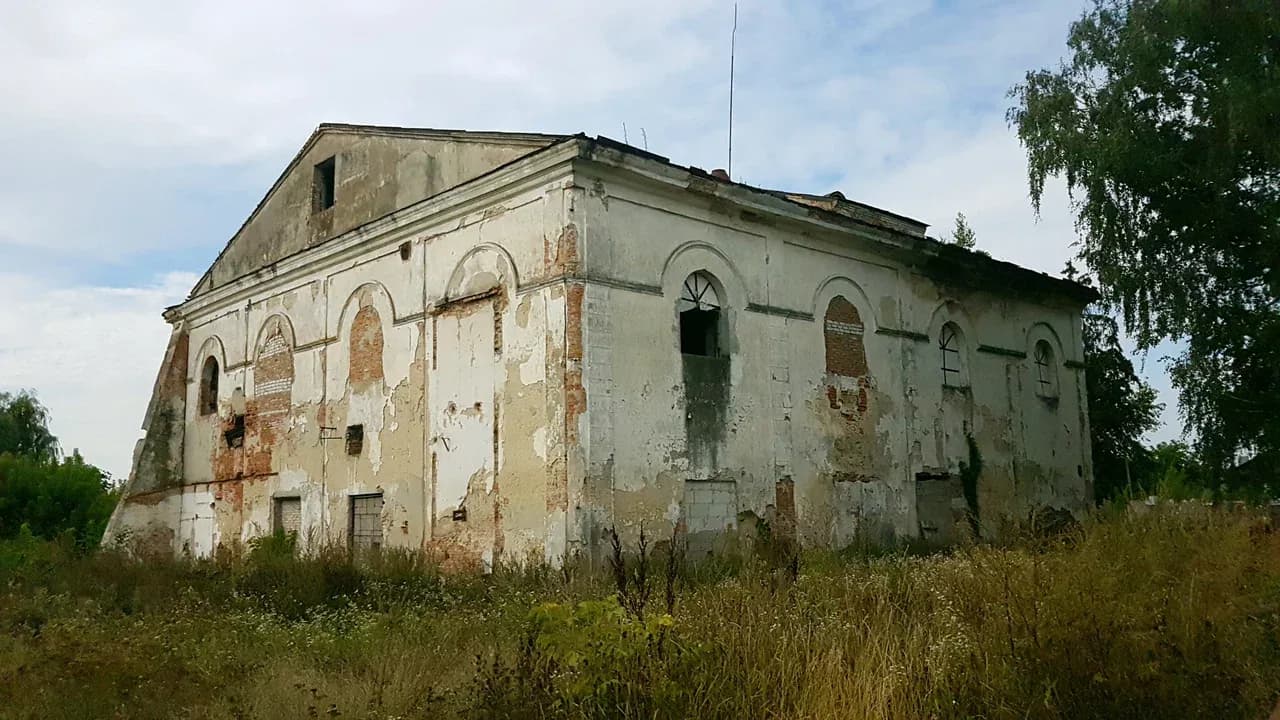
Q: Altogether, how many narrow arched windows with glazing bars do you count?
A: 3